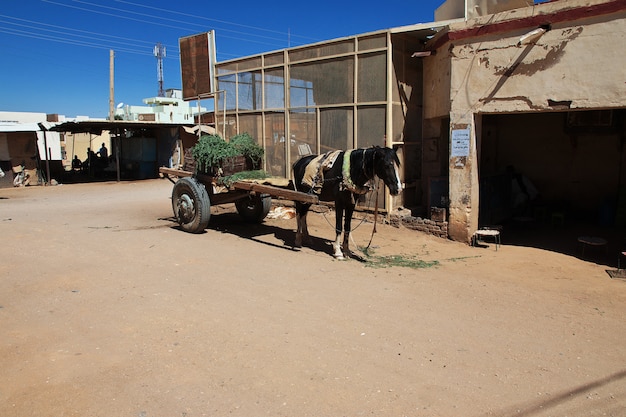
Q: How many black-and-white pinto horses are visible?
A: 1